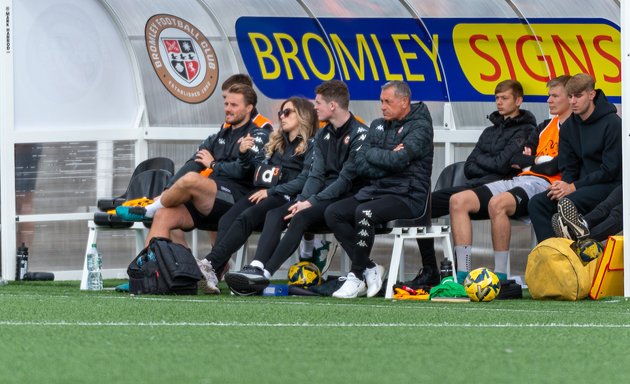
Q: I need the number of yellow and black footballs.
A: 3